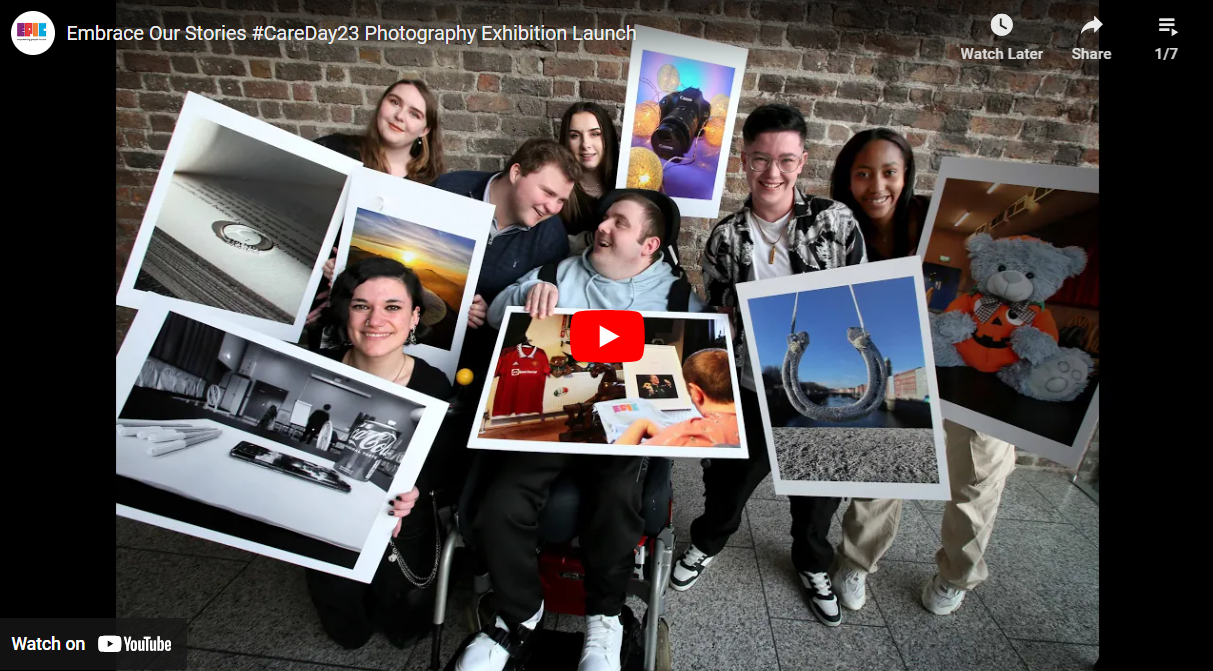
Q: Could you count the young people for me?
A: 7